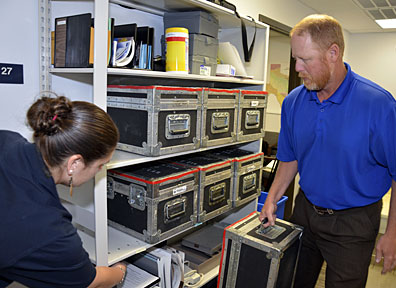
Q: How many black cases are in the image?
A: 7